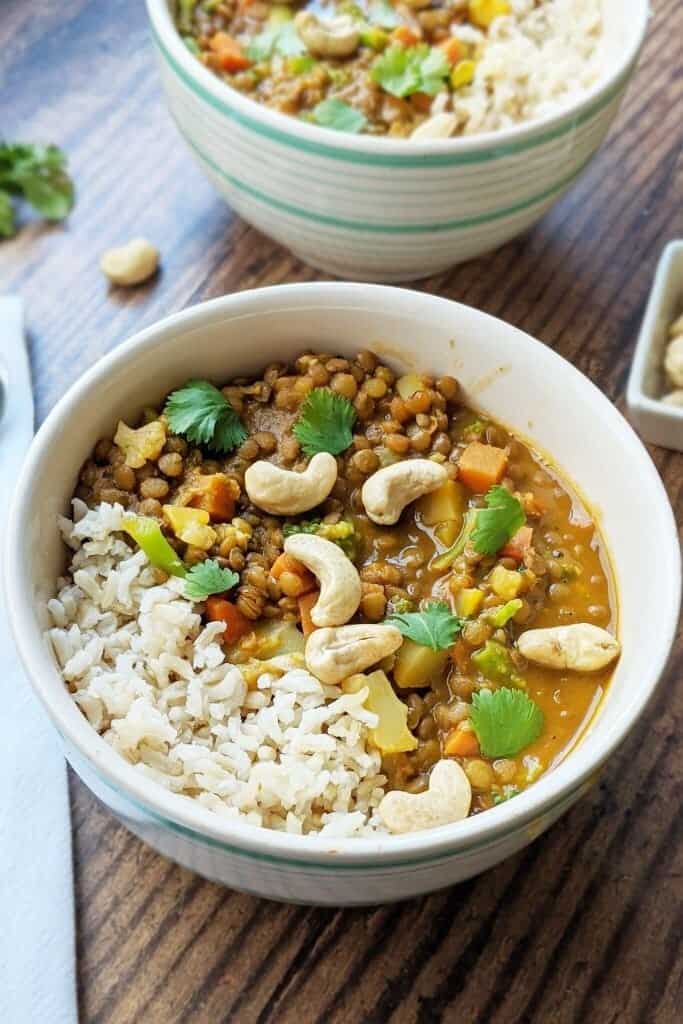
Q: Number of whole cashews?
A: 8